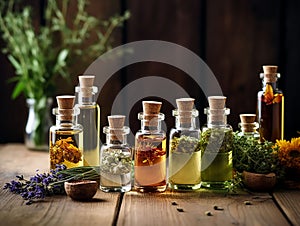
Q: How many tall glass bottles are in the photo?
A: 2